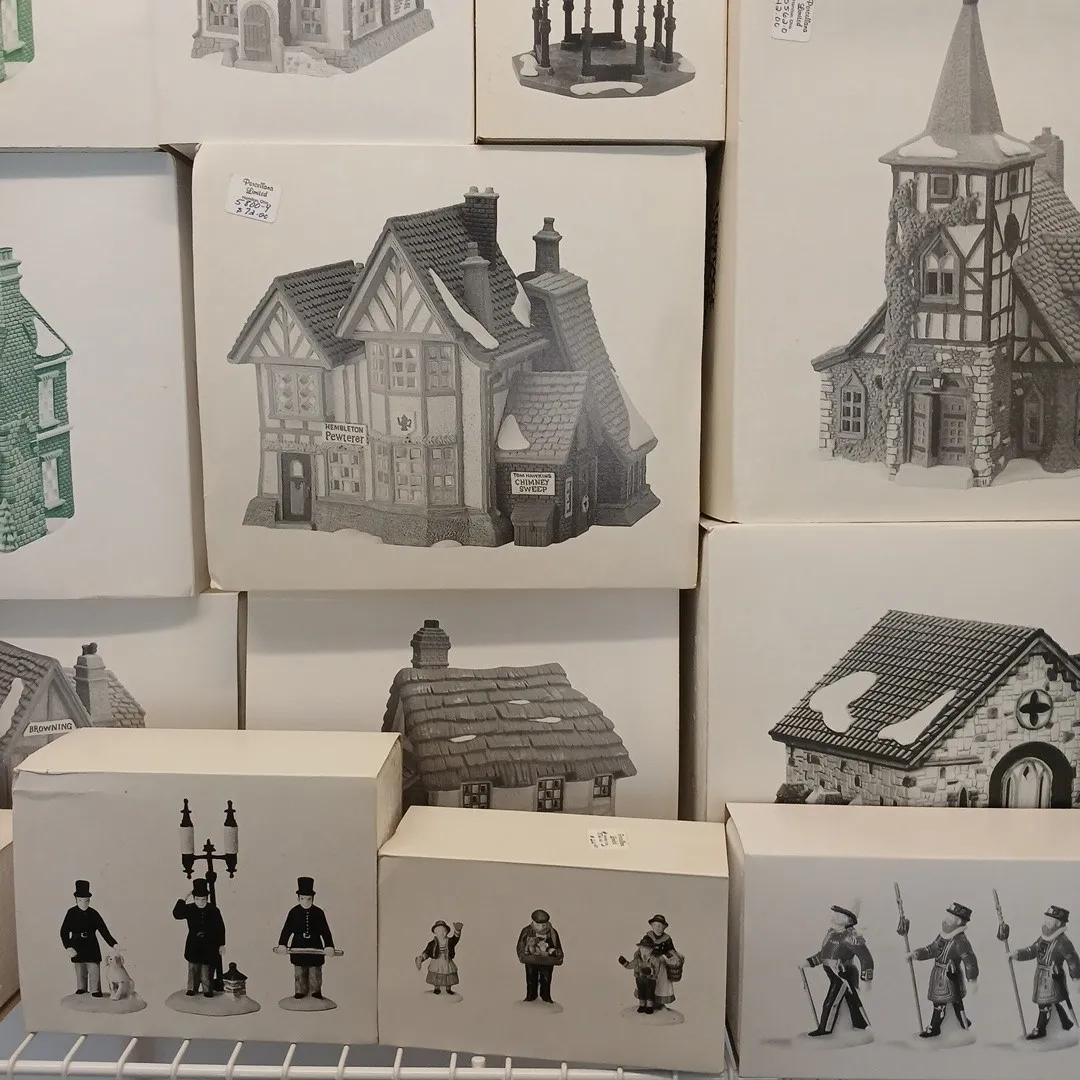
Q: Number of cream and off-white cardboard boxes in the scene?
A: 13